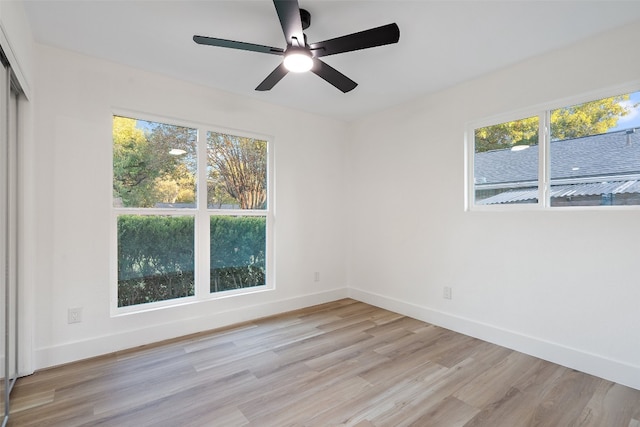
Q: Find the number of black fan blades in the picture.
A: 5